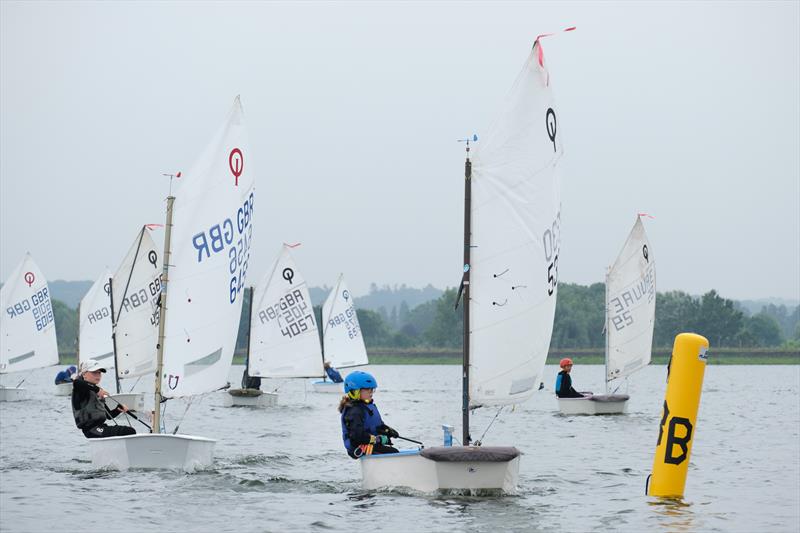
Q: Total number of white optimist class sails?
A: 8